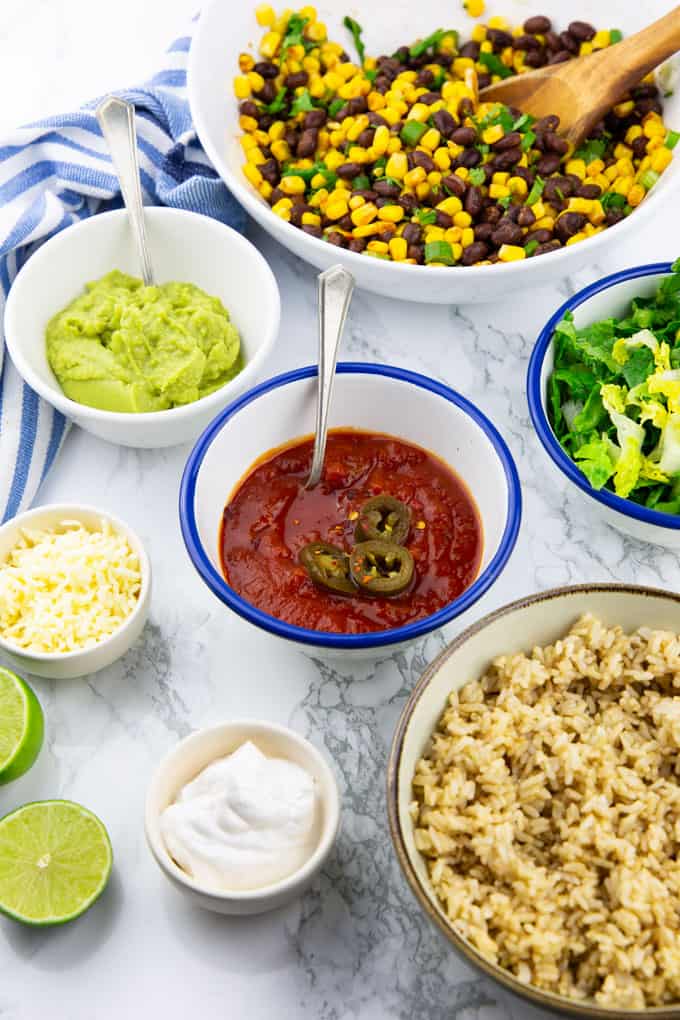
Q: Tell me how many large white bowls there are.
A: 1